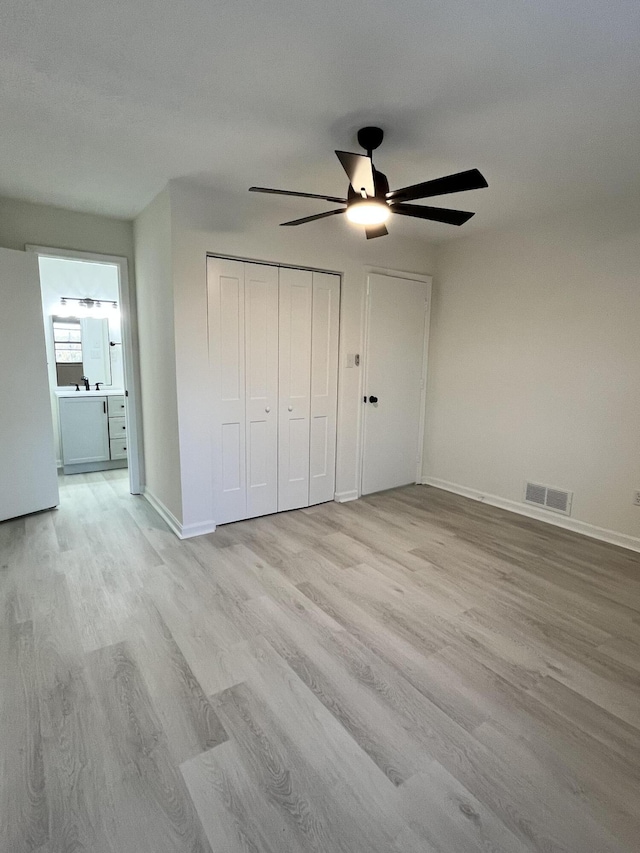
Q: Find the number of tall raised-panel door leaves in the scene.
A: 4